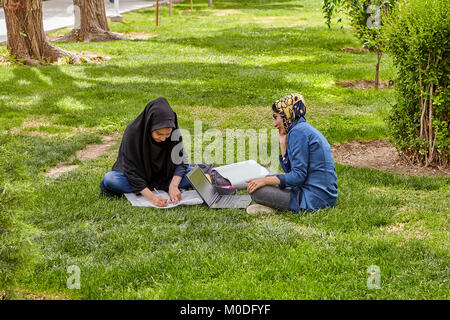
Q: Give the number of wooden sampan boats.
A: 0